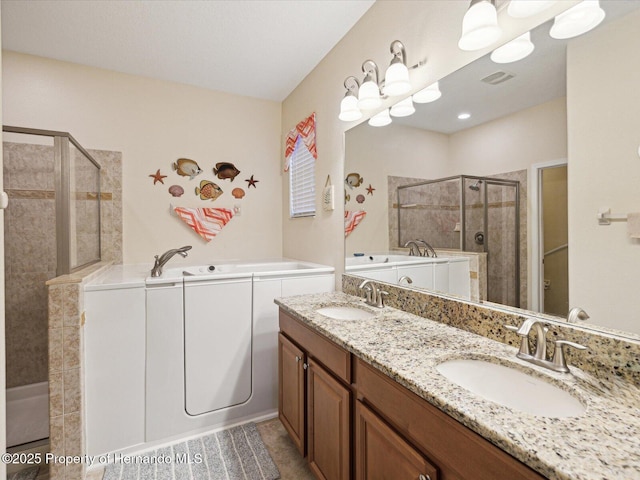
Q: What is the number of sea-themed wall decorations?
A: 7